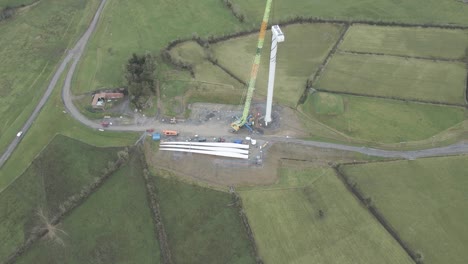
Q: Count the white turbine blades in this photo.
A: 3